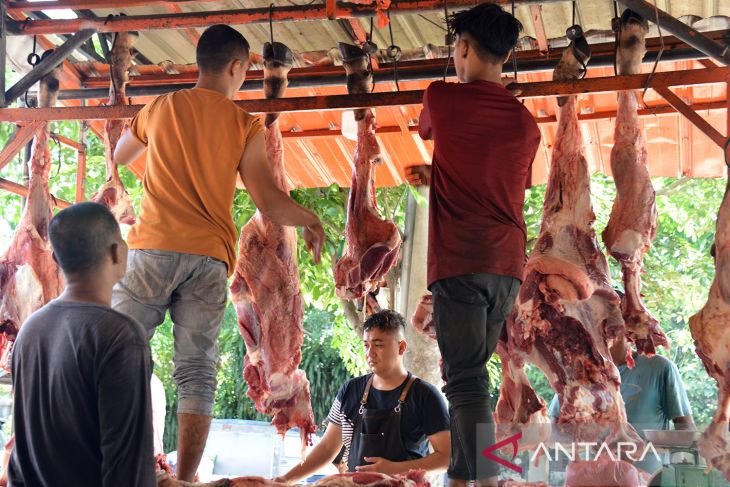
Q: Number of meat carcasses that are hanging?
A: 7